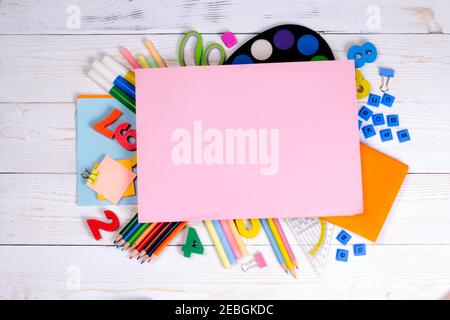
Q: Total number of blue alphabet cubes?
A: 11